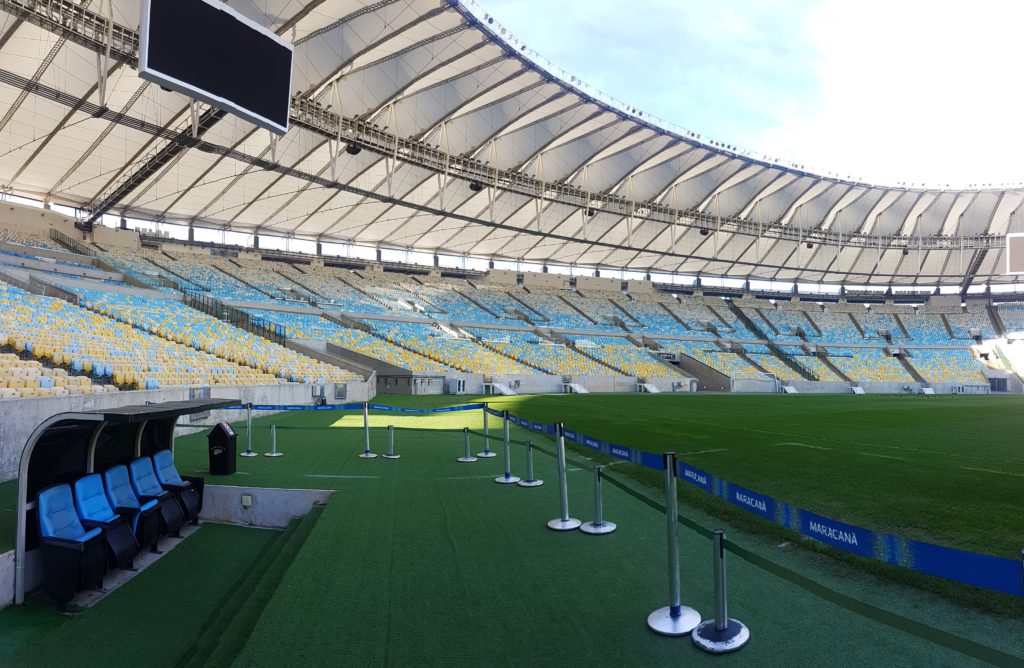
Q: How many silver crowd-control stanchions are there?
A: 12